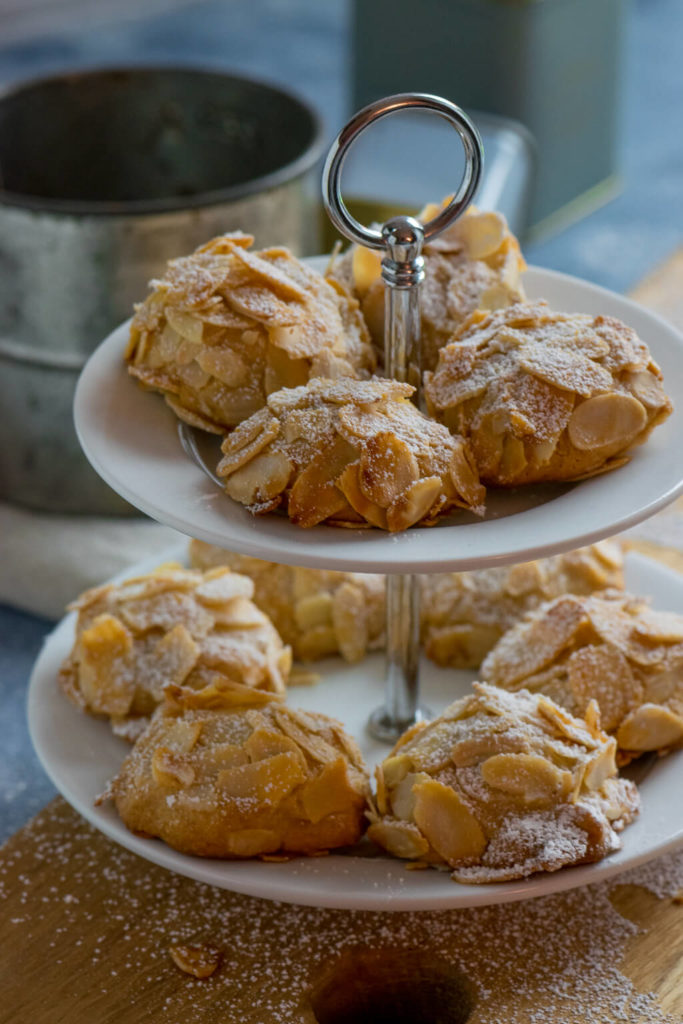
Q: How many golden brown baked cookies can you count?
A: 10